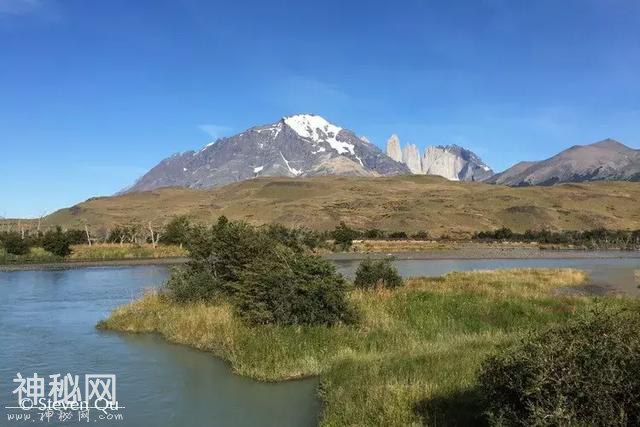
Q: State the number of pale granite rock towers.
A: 3